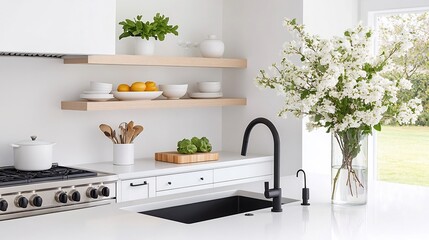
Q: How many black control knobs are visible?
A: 7